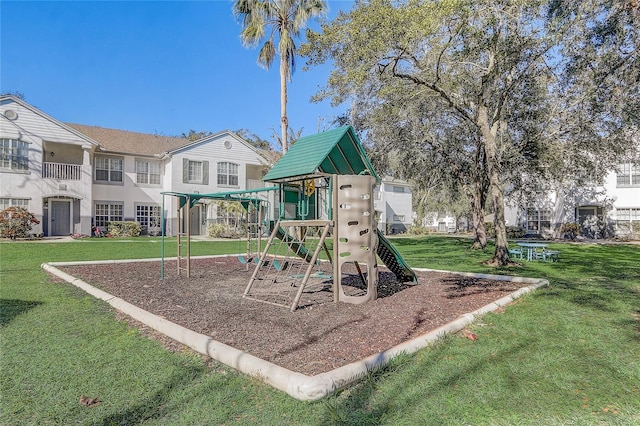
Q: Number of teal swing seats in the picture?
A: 3